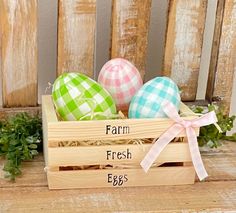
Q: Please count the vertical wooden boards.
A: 5